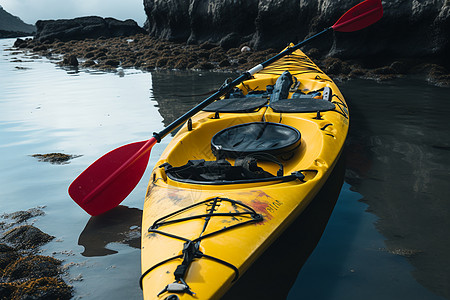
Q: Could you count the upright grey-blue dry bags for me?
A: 1